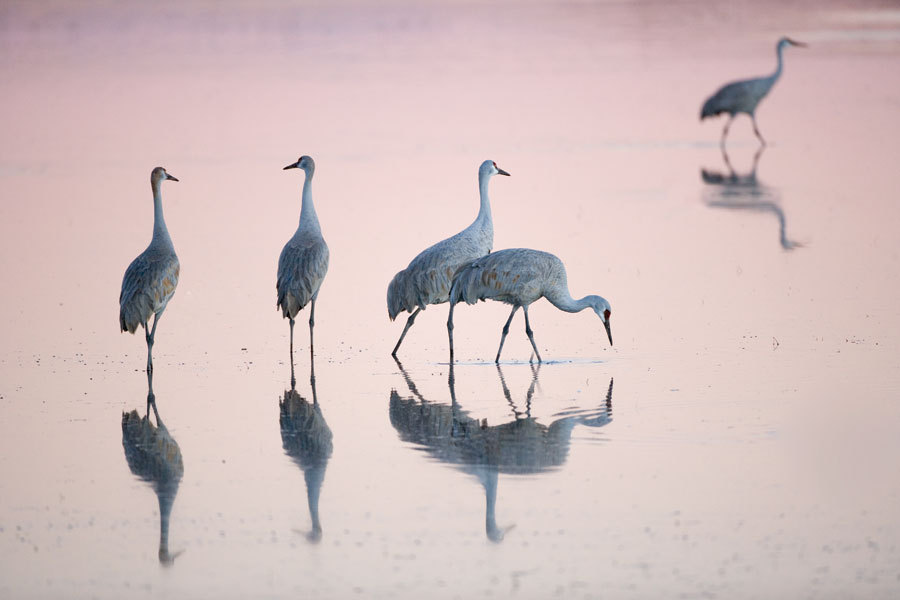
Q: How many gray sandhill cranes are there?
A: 5